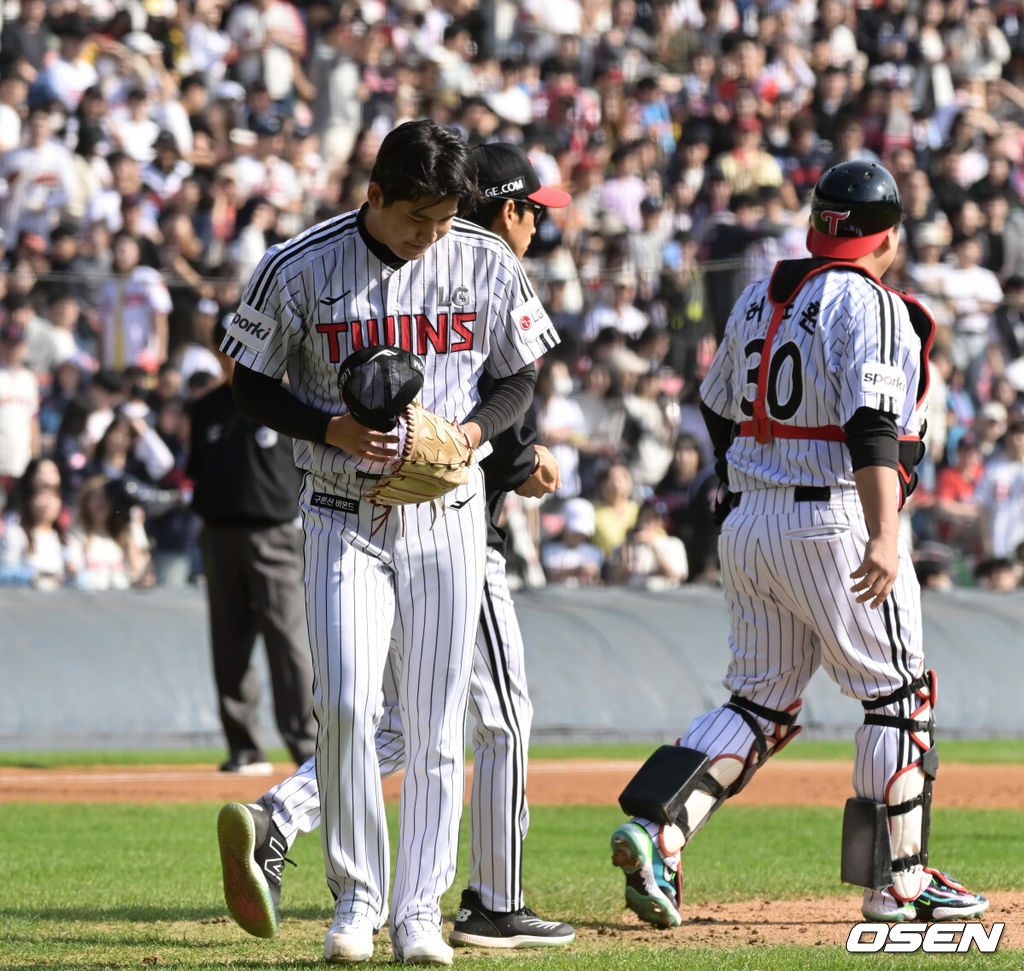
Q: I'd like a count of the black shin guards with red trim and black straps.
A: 2